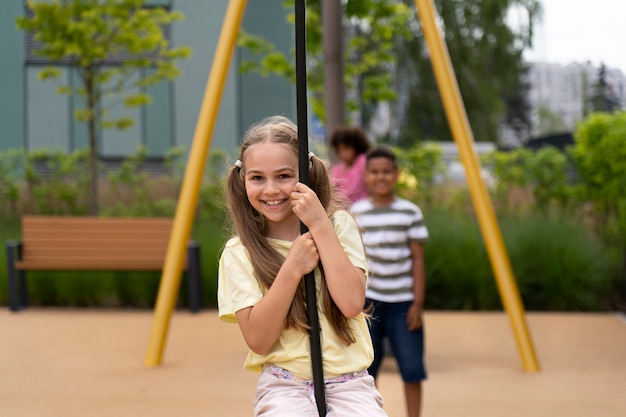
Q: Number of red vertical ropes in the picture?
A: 0